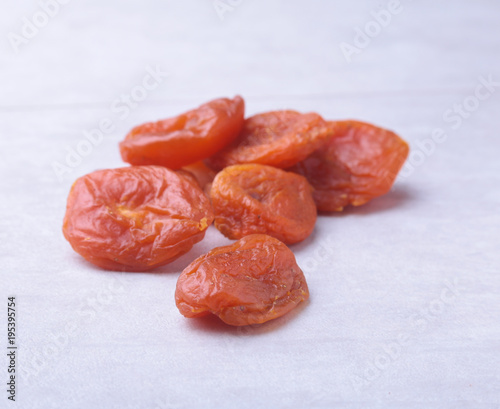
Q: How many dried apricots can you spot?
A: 6